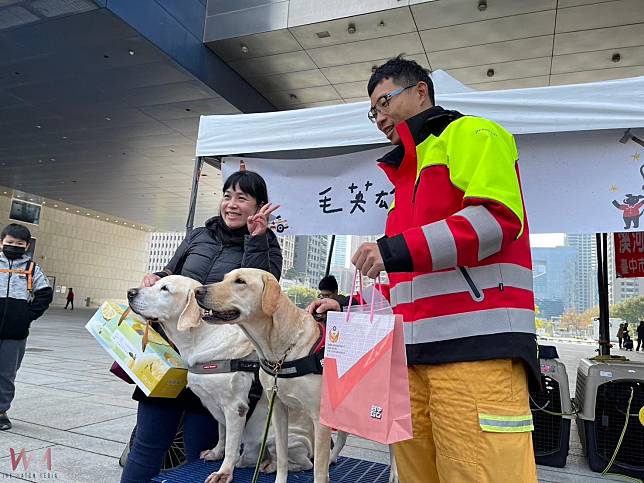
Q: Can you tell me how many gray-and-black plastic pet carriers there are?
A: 2